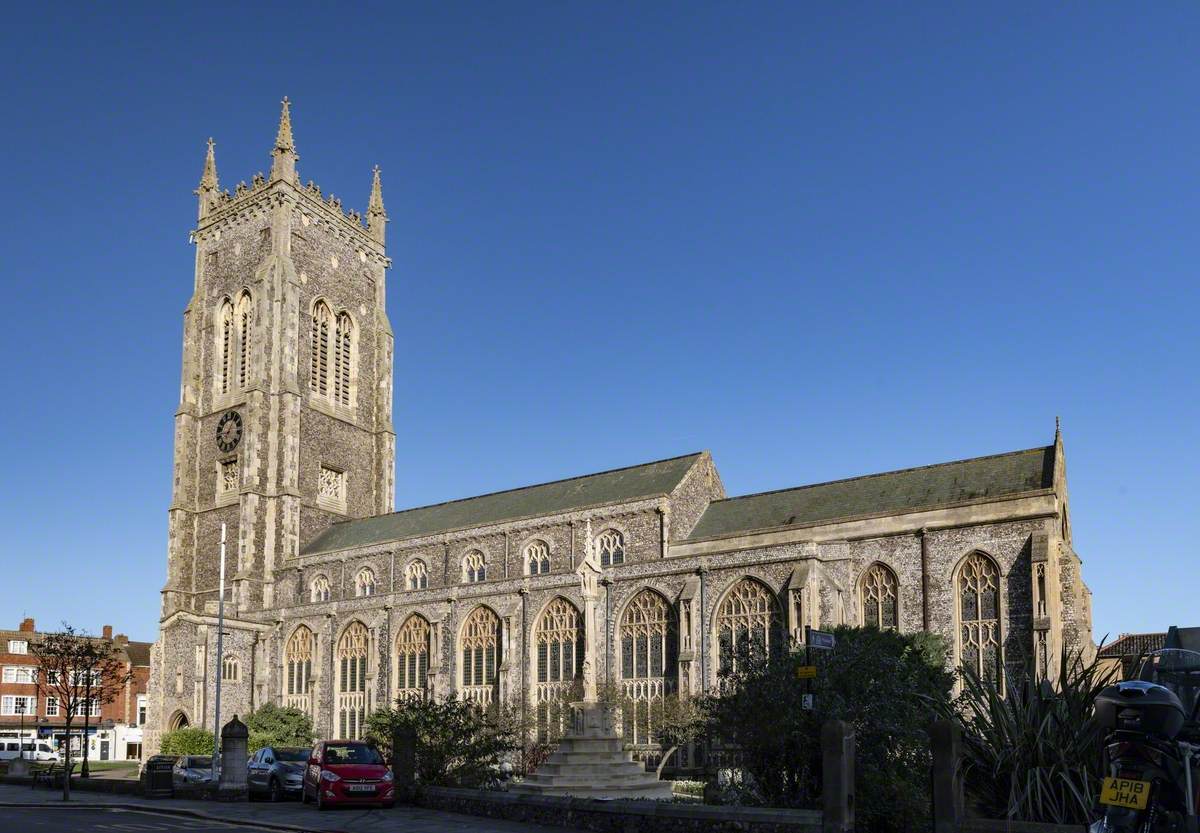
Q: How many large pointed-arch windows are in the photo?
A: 9